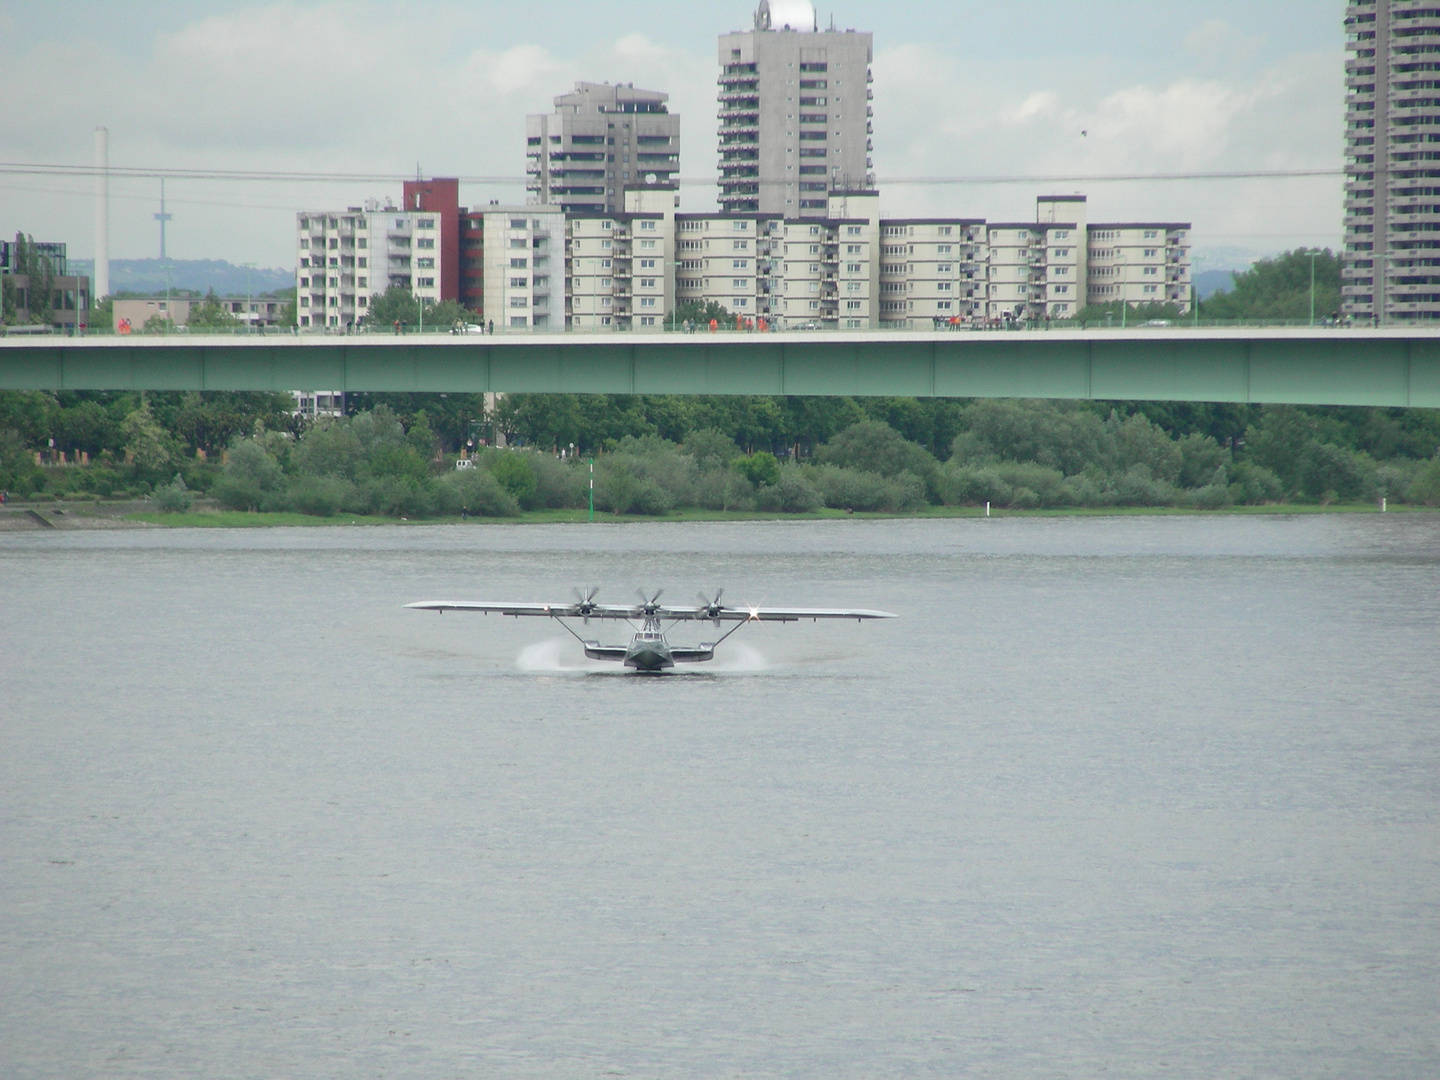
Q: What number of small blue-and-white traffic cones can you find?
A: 0